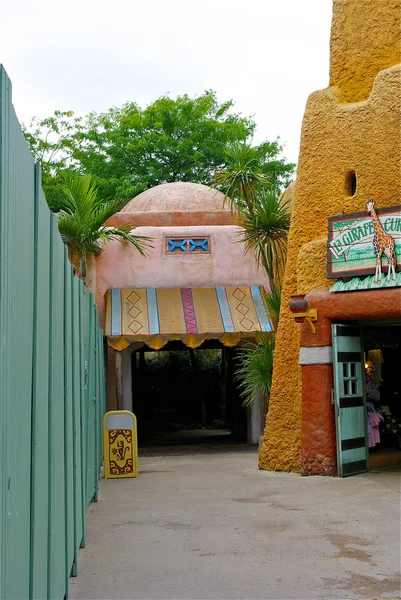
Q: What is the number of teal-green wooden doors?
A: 1